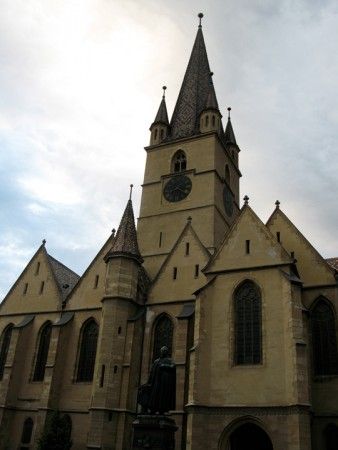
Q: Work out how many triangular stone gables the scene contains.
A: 5